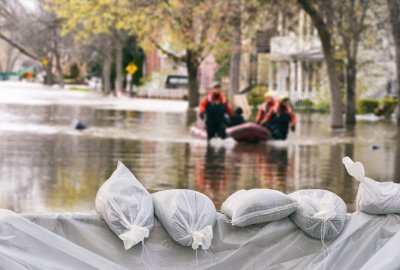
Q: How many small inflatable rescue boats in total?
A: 1